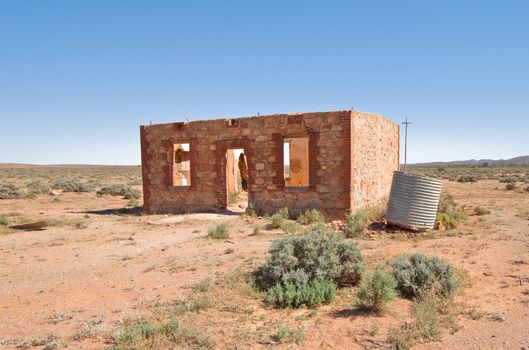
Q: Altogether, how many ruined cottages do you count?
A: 1